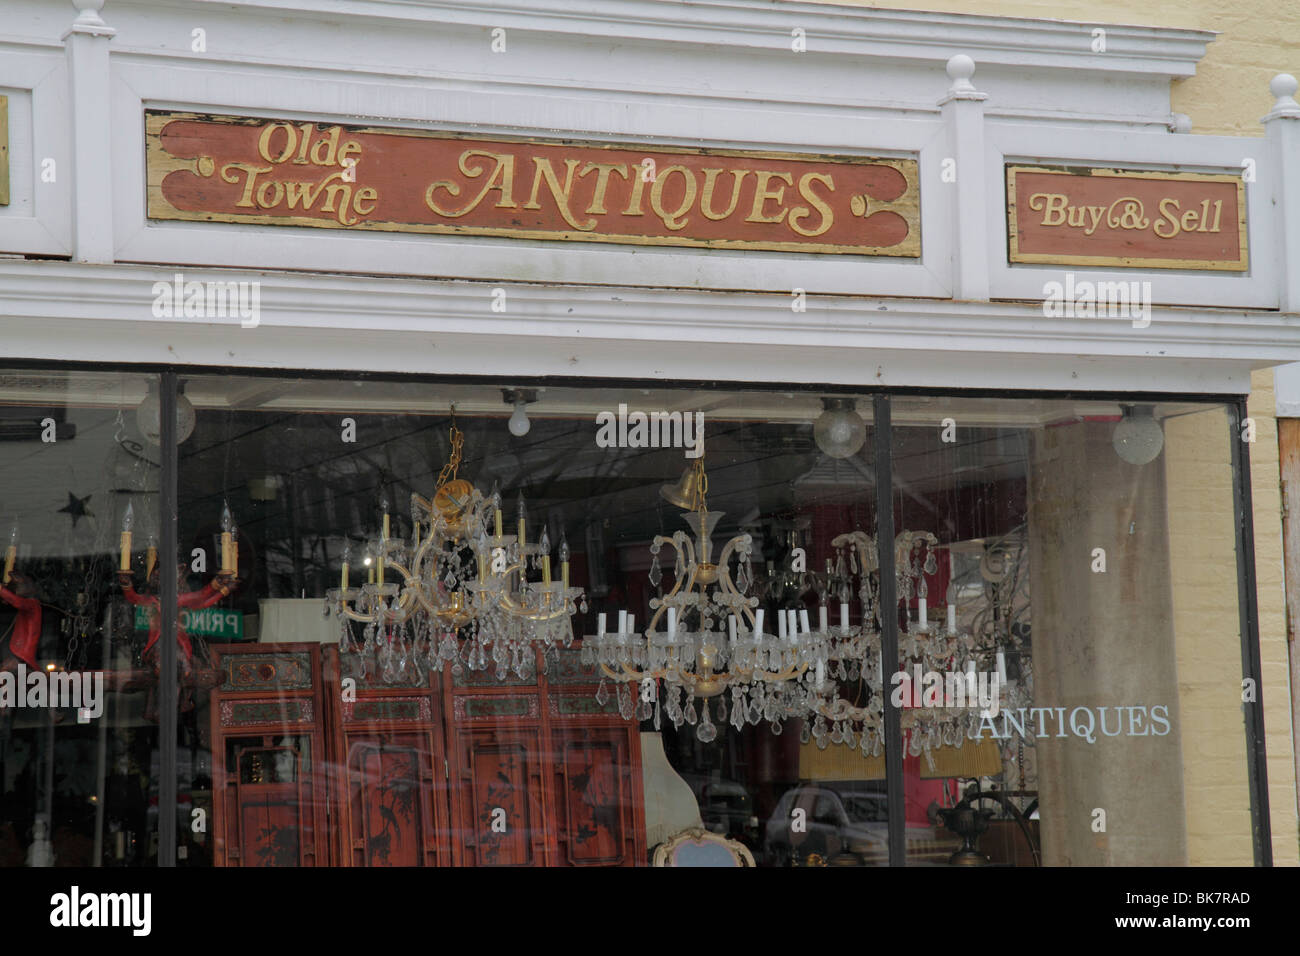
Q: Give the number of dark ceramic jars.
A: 1